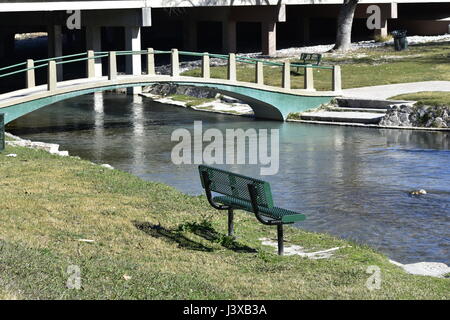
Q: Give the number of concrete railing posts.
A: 12